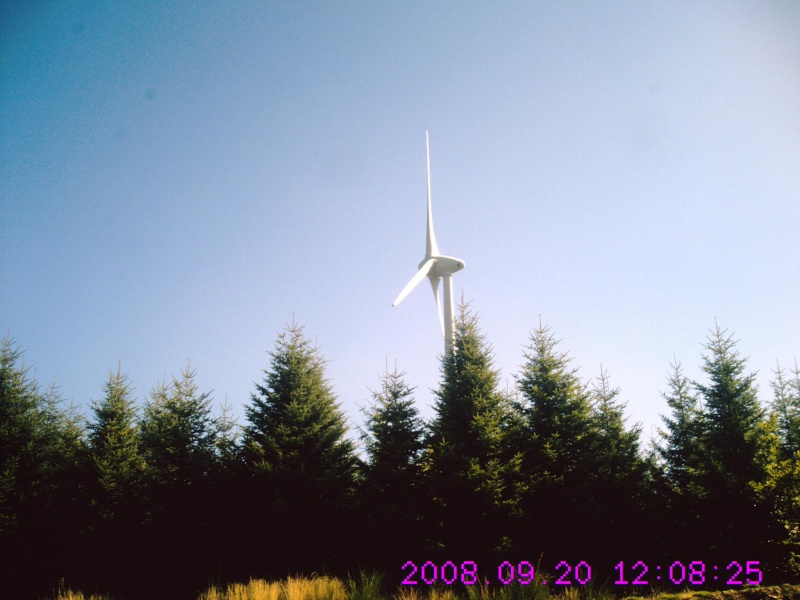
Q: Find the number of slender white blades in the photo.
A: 3